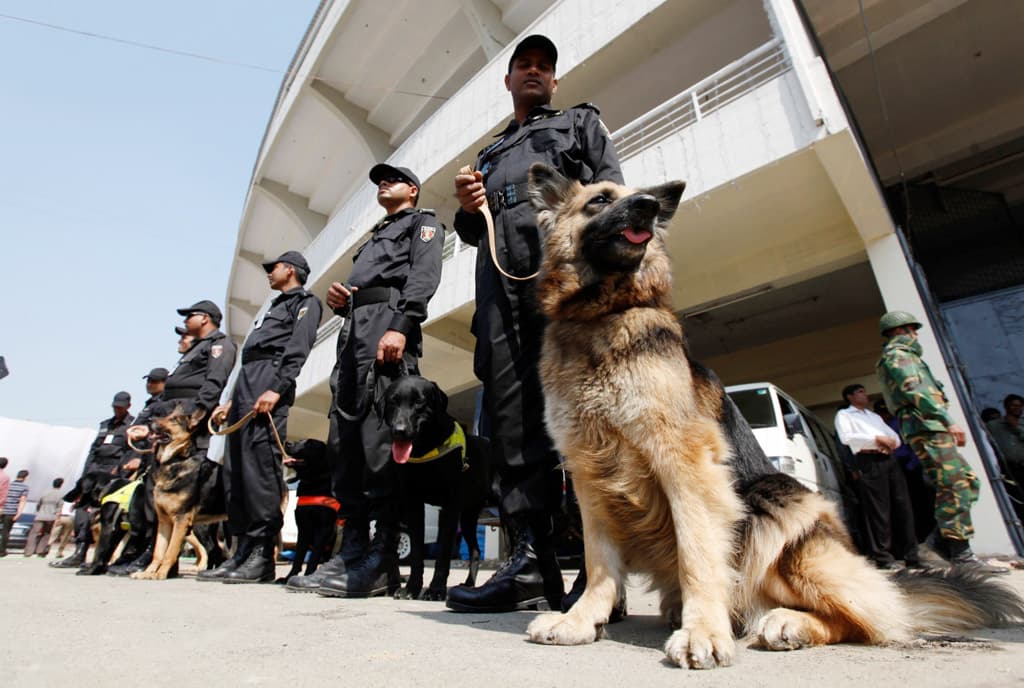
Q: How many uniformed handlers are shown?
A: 7